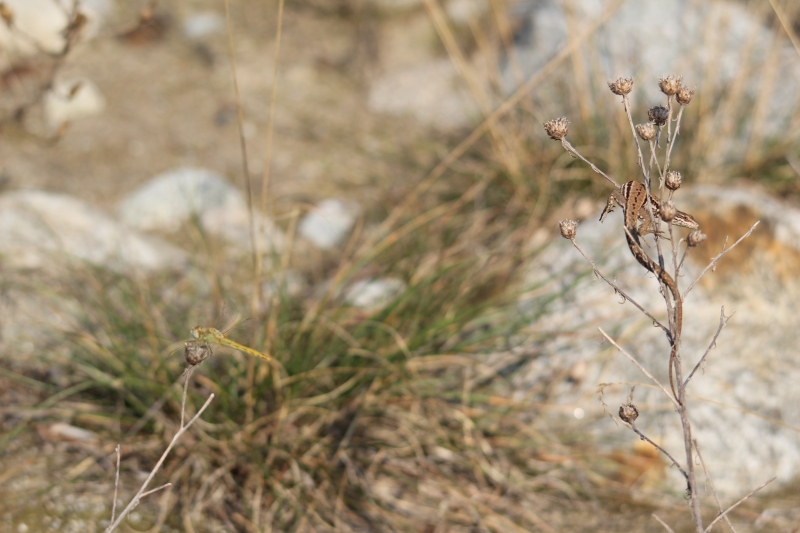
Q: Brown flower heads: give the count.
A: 12